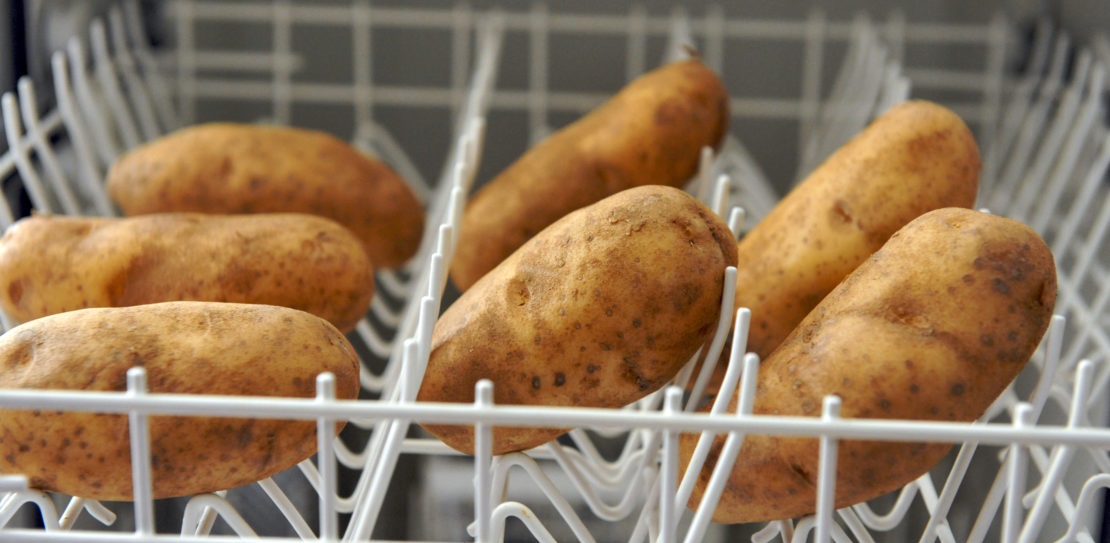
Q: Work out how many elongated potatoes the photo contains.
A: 7